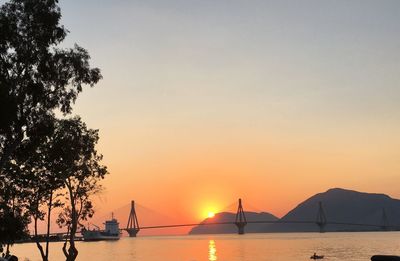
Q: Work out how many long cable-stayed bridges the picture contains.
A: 1